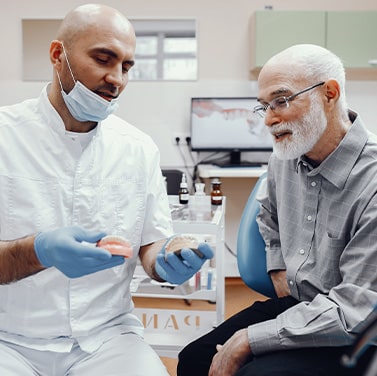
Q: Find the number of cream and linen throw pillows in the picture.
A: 0